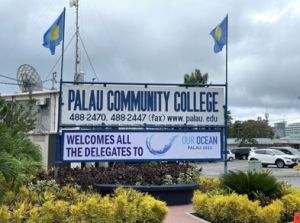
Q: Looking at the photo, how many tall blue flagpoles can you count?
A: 2